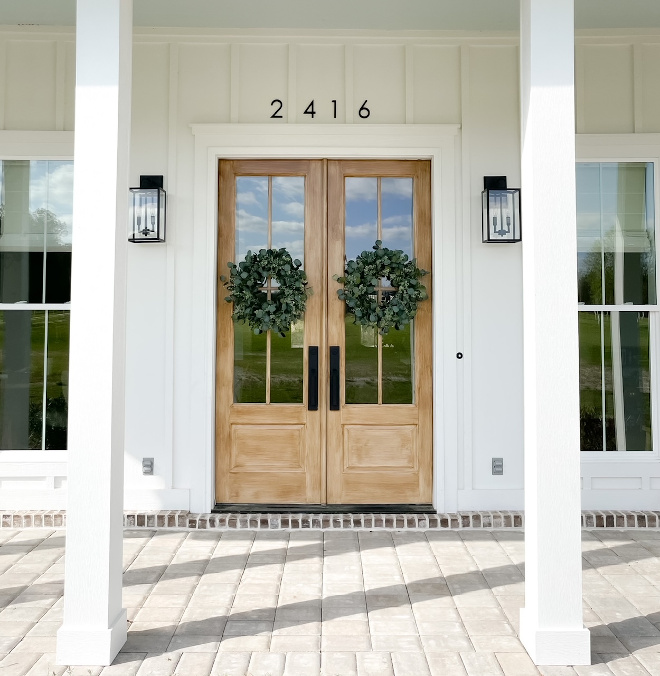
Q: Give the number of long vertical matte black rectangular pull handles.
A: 2